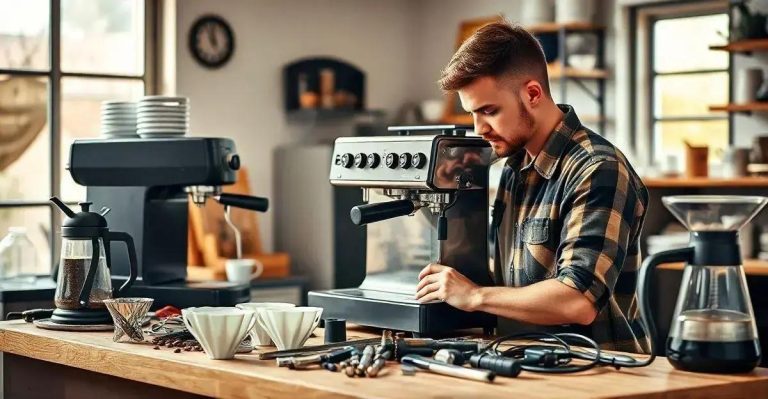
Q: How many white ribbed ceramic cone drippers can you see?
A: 3